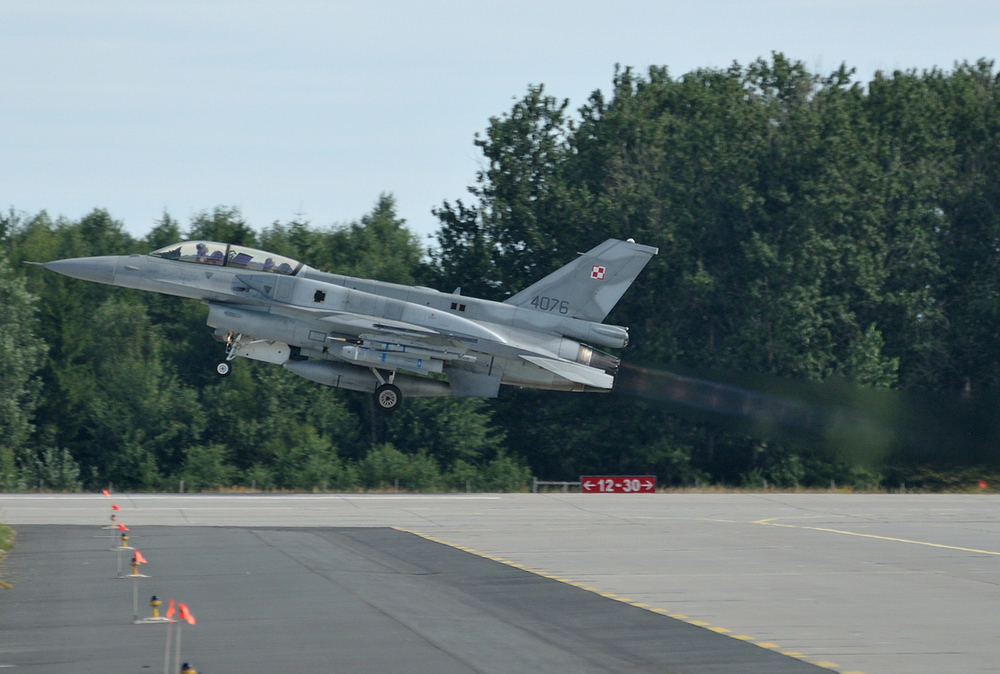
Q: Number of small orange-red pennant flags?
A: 6